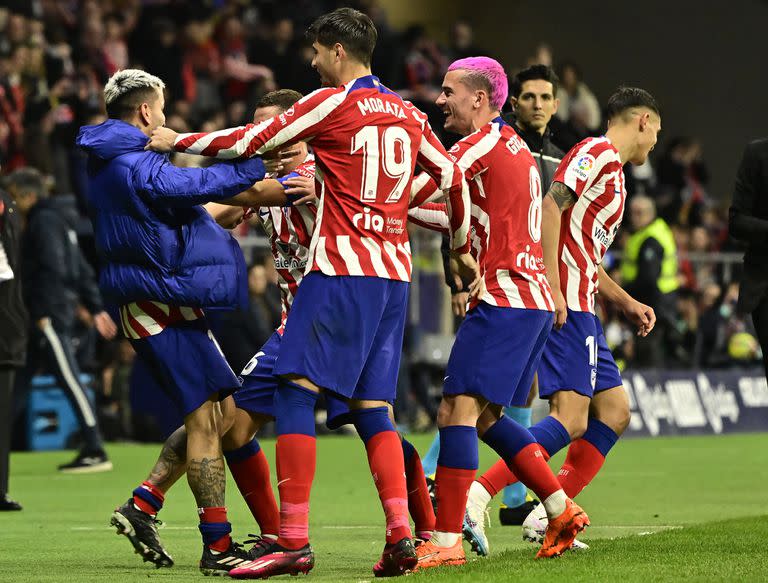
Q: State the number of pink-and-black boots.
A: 2